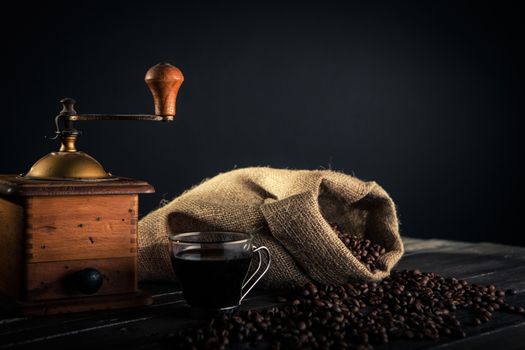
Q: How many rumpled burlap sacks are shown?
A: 1